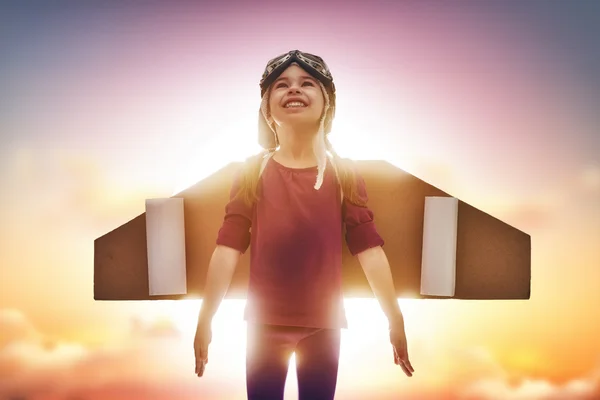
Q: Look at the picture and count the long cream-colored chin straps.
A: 1